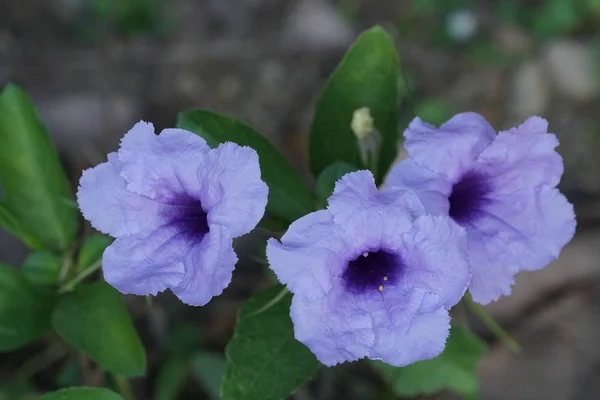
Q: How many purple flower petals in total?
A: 15